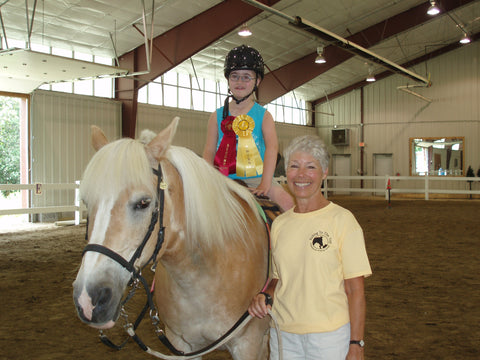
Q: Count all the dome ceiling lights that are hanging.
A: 5